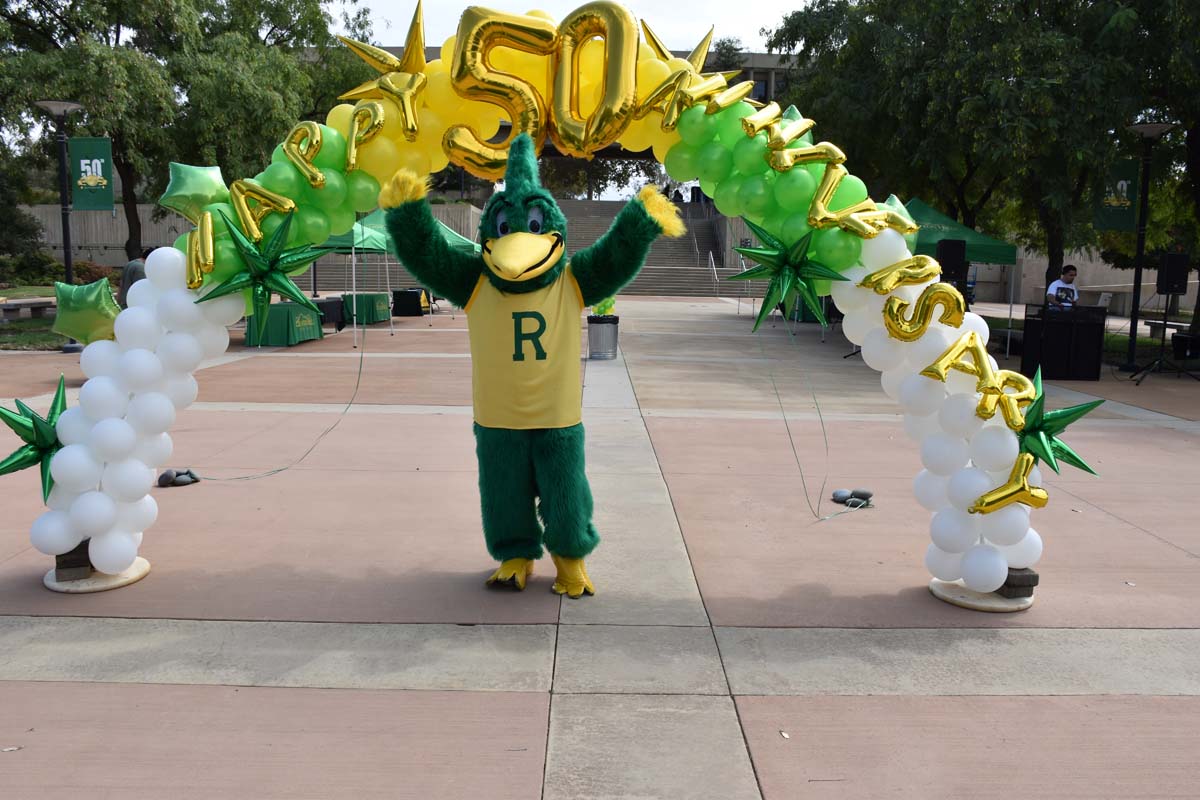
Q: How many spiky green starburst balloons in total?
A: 4